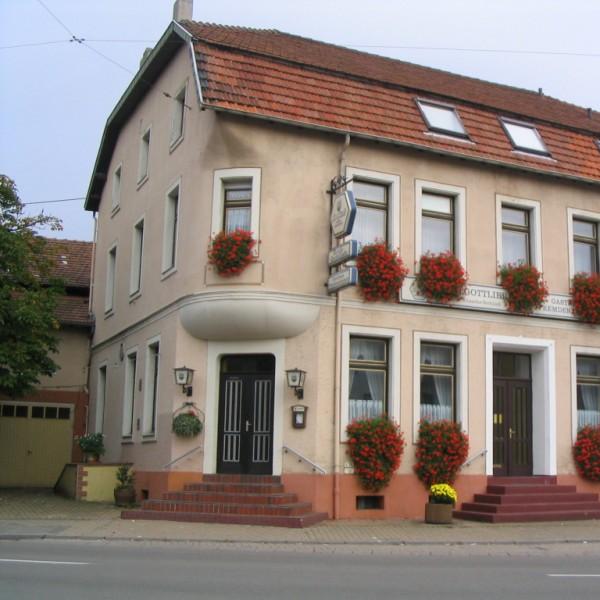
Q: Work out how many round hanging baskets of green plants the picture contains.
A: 1